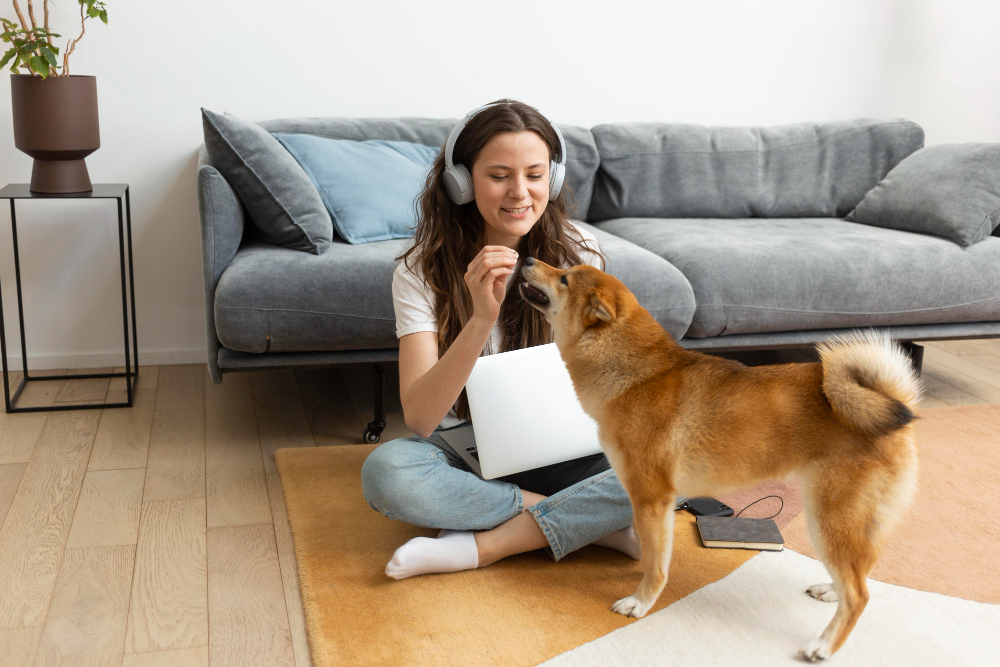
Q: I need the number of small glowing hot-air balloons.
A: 0